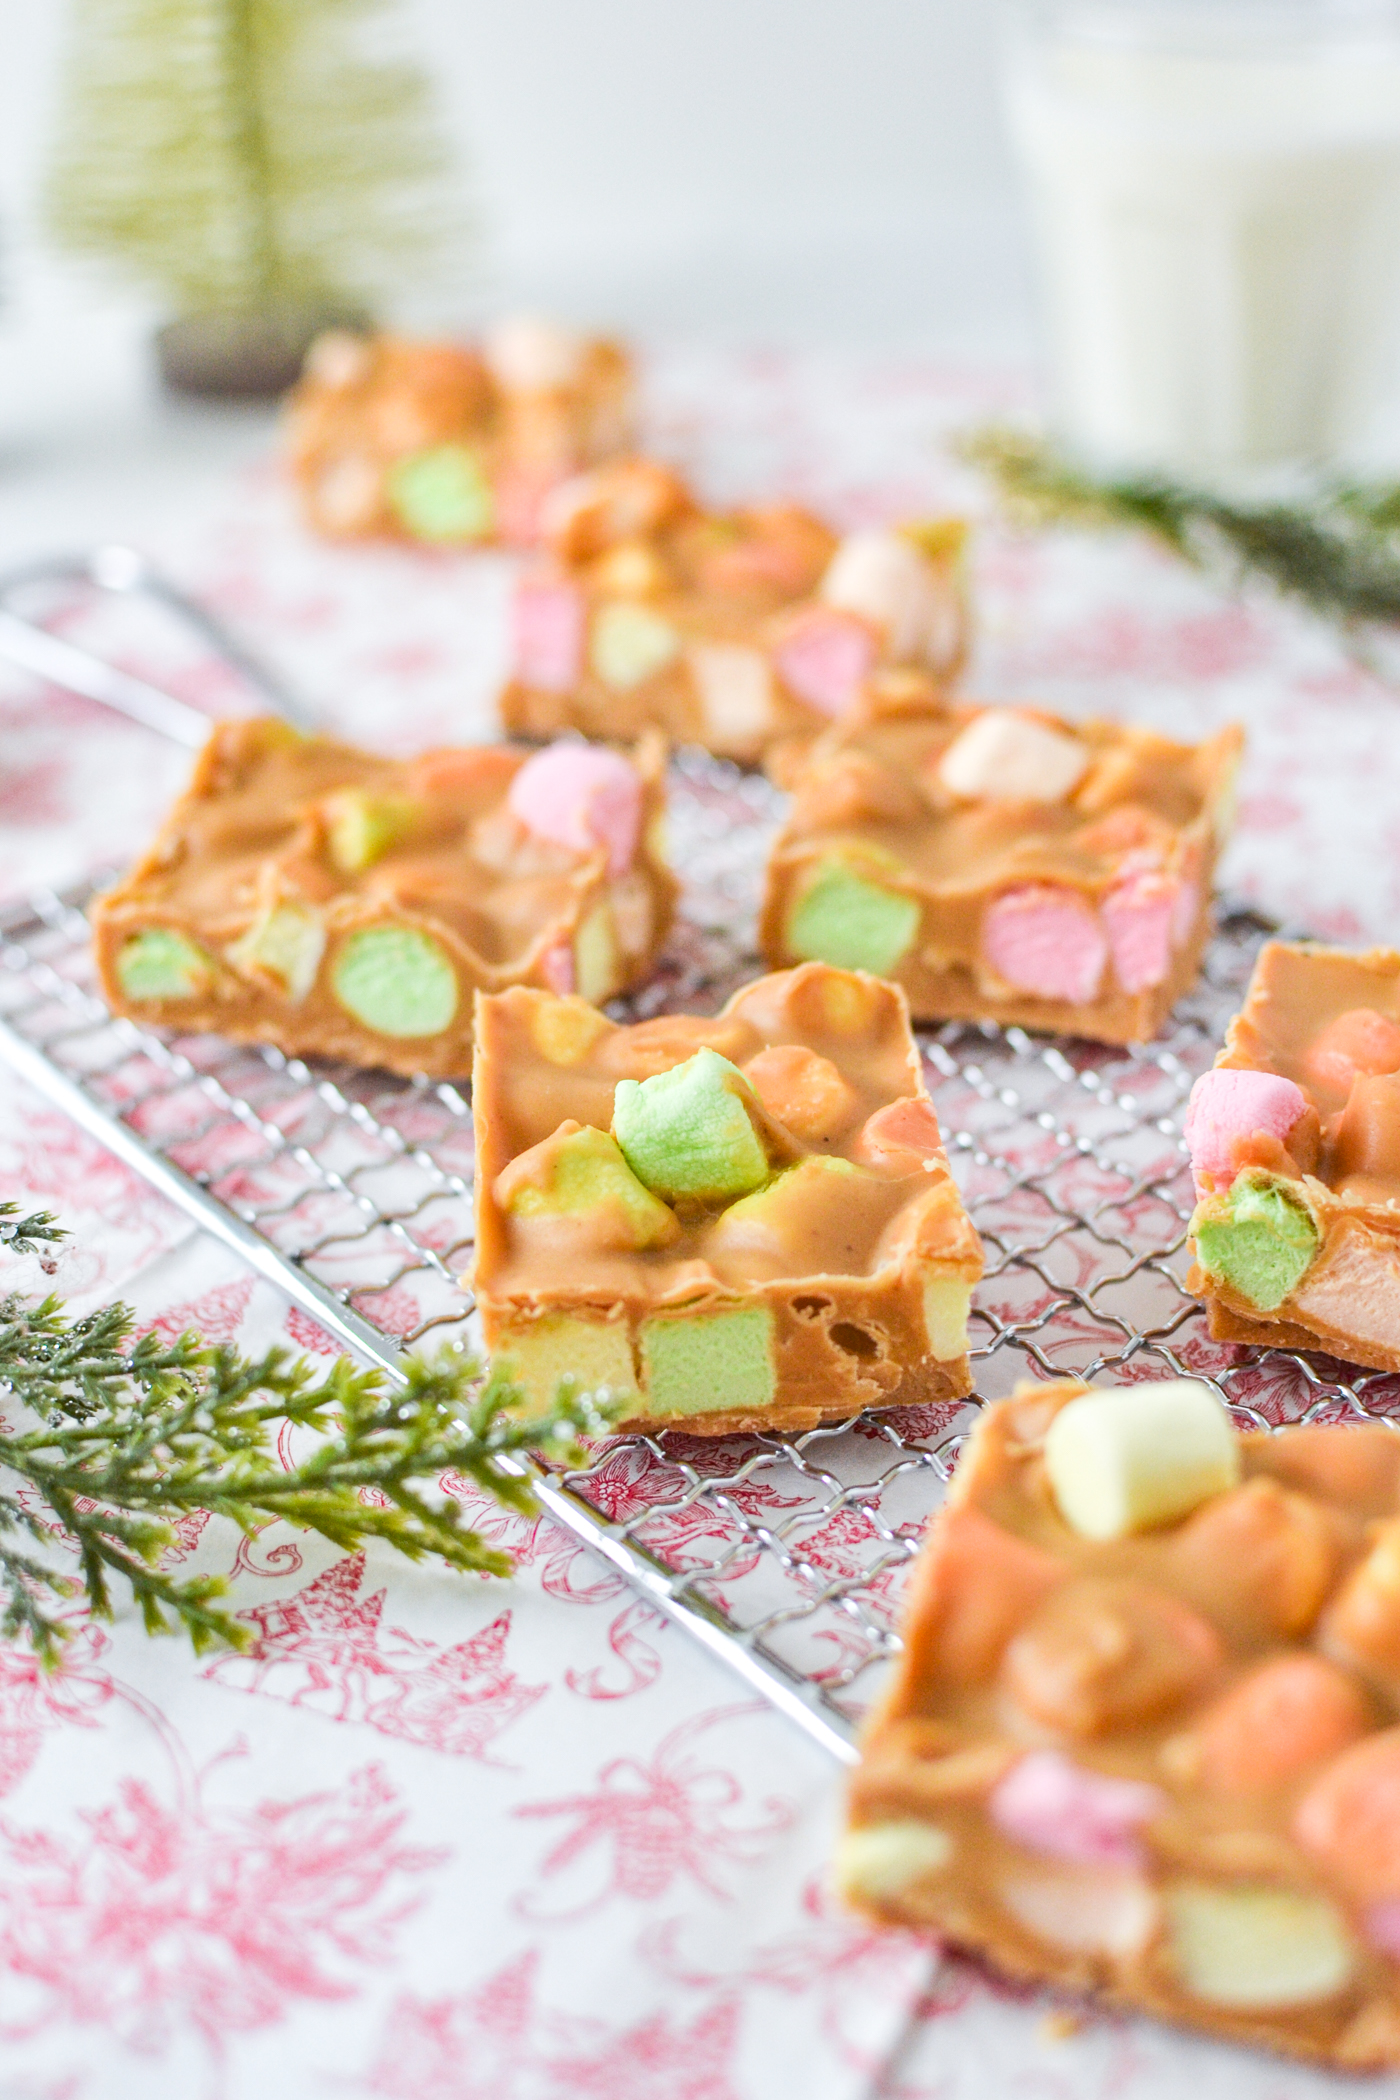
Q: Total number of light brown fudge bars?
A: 7